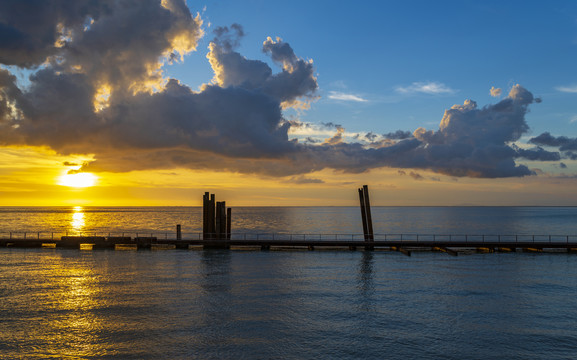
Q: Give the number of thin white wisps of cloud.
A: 3